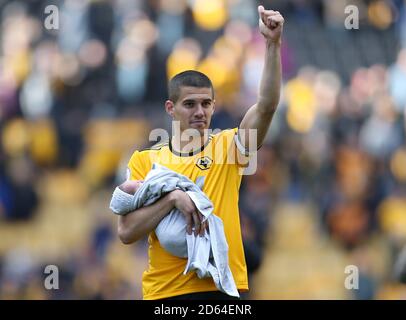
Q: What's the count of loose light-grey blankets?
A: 1